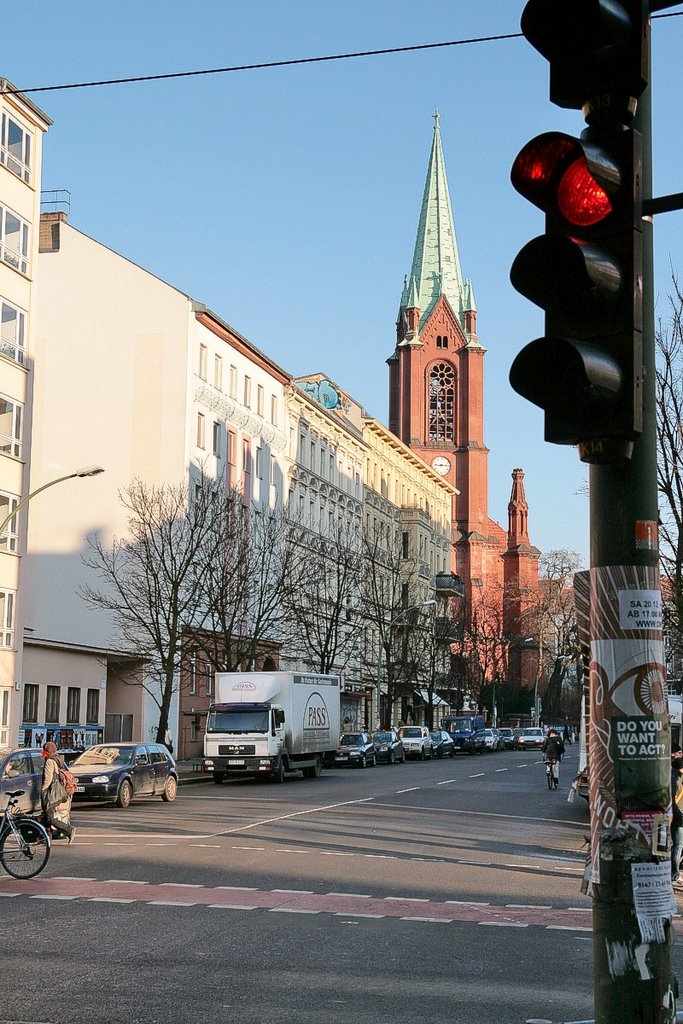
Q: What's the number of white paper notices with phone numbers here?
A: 1